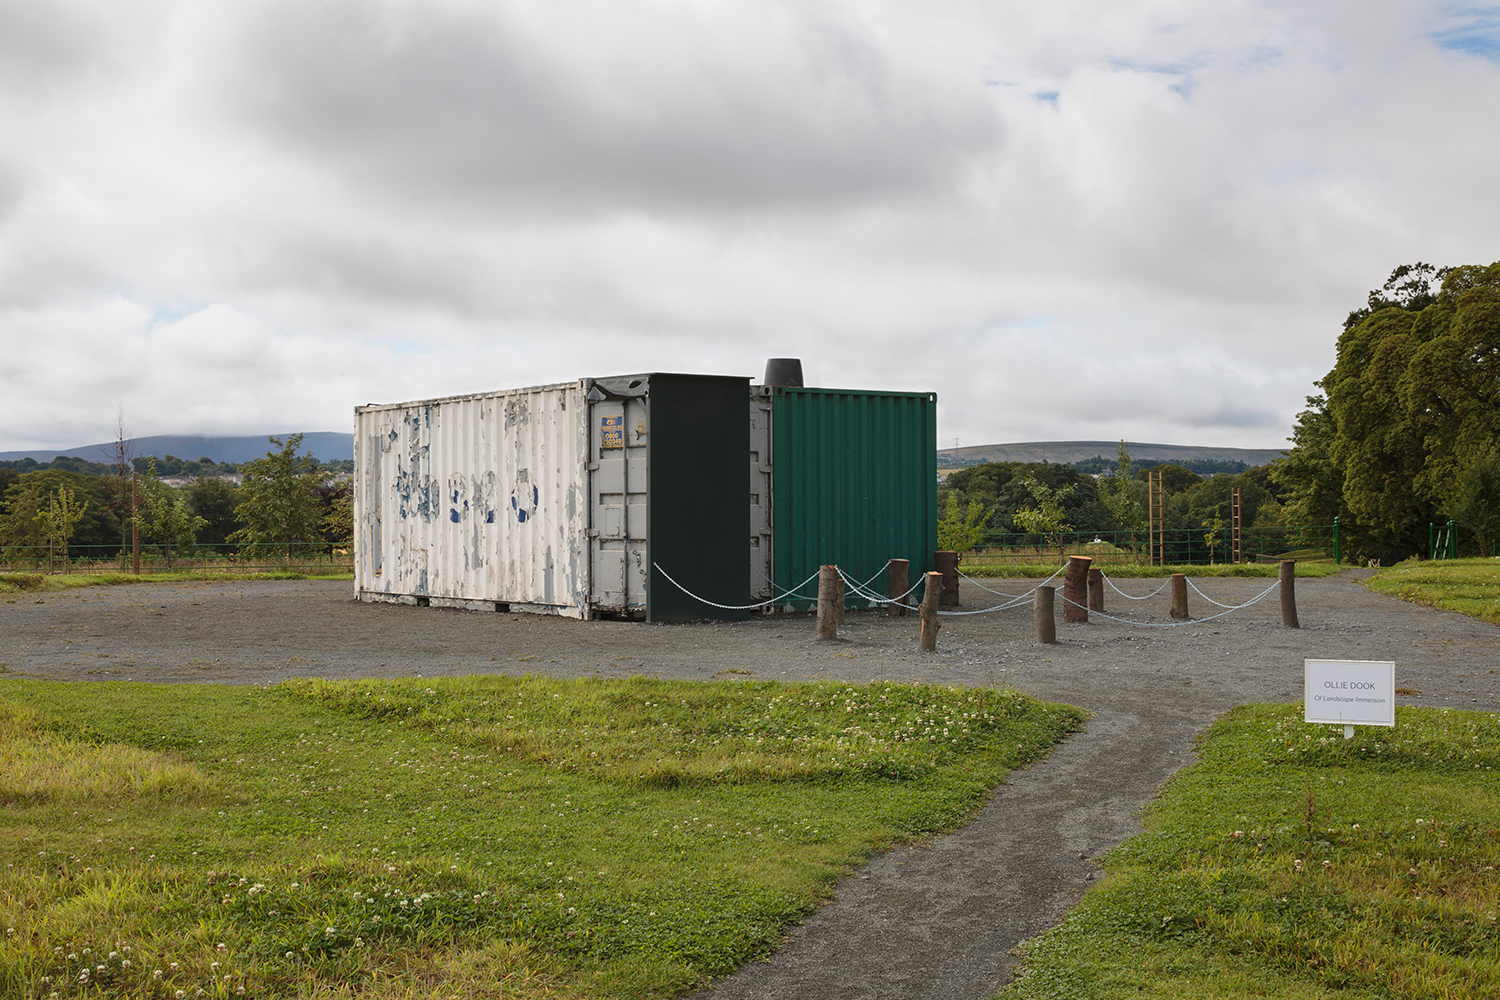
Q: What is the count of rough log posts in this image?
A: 10